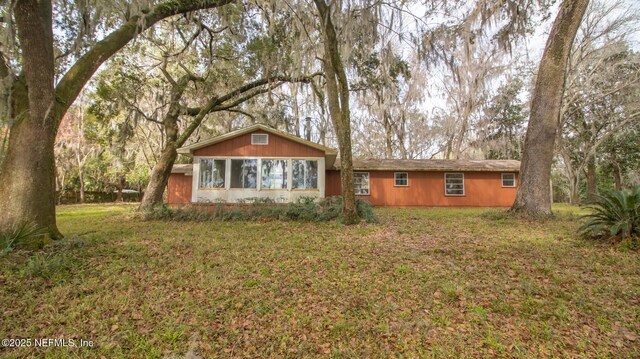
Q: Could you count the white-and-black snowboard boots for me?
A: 0